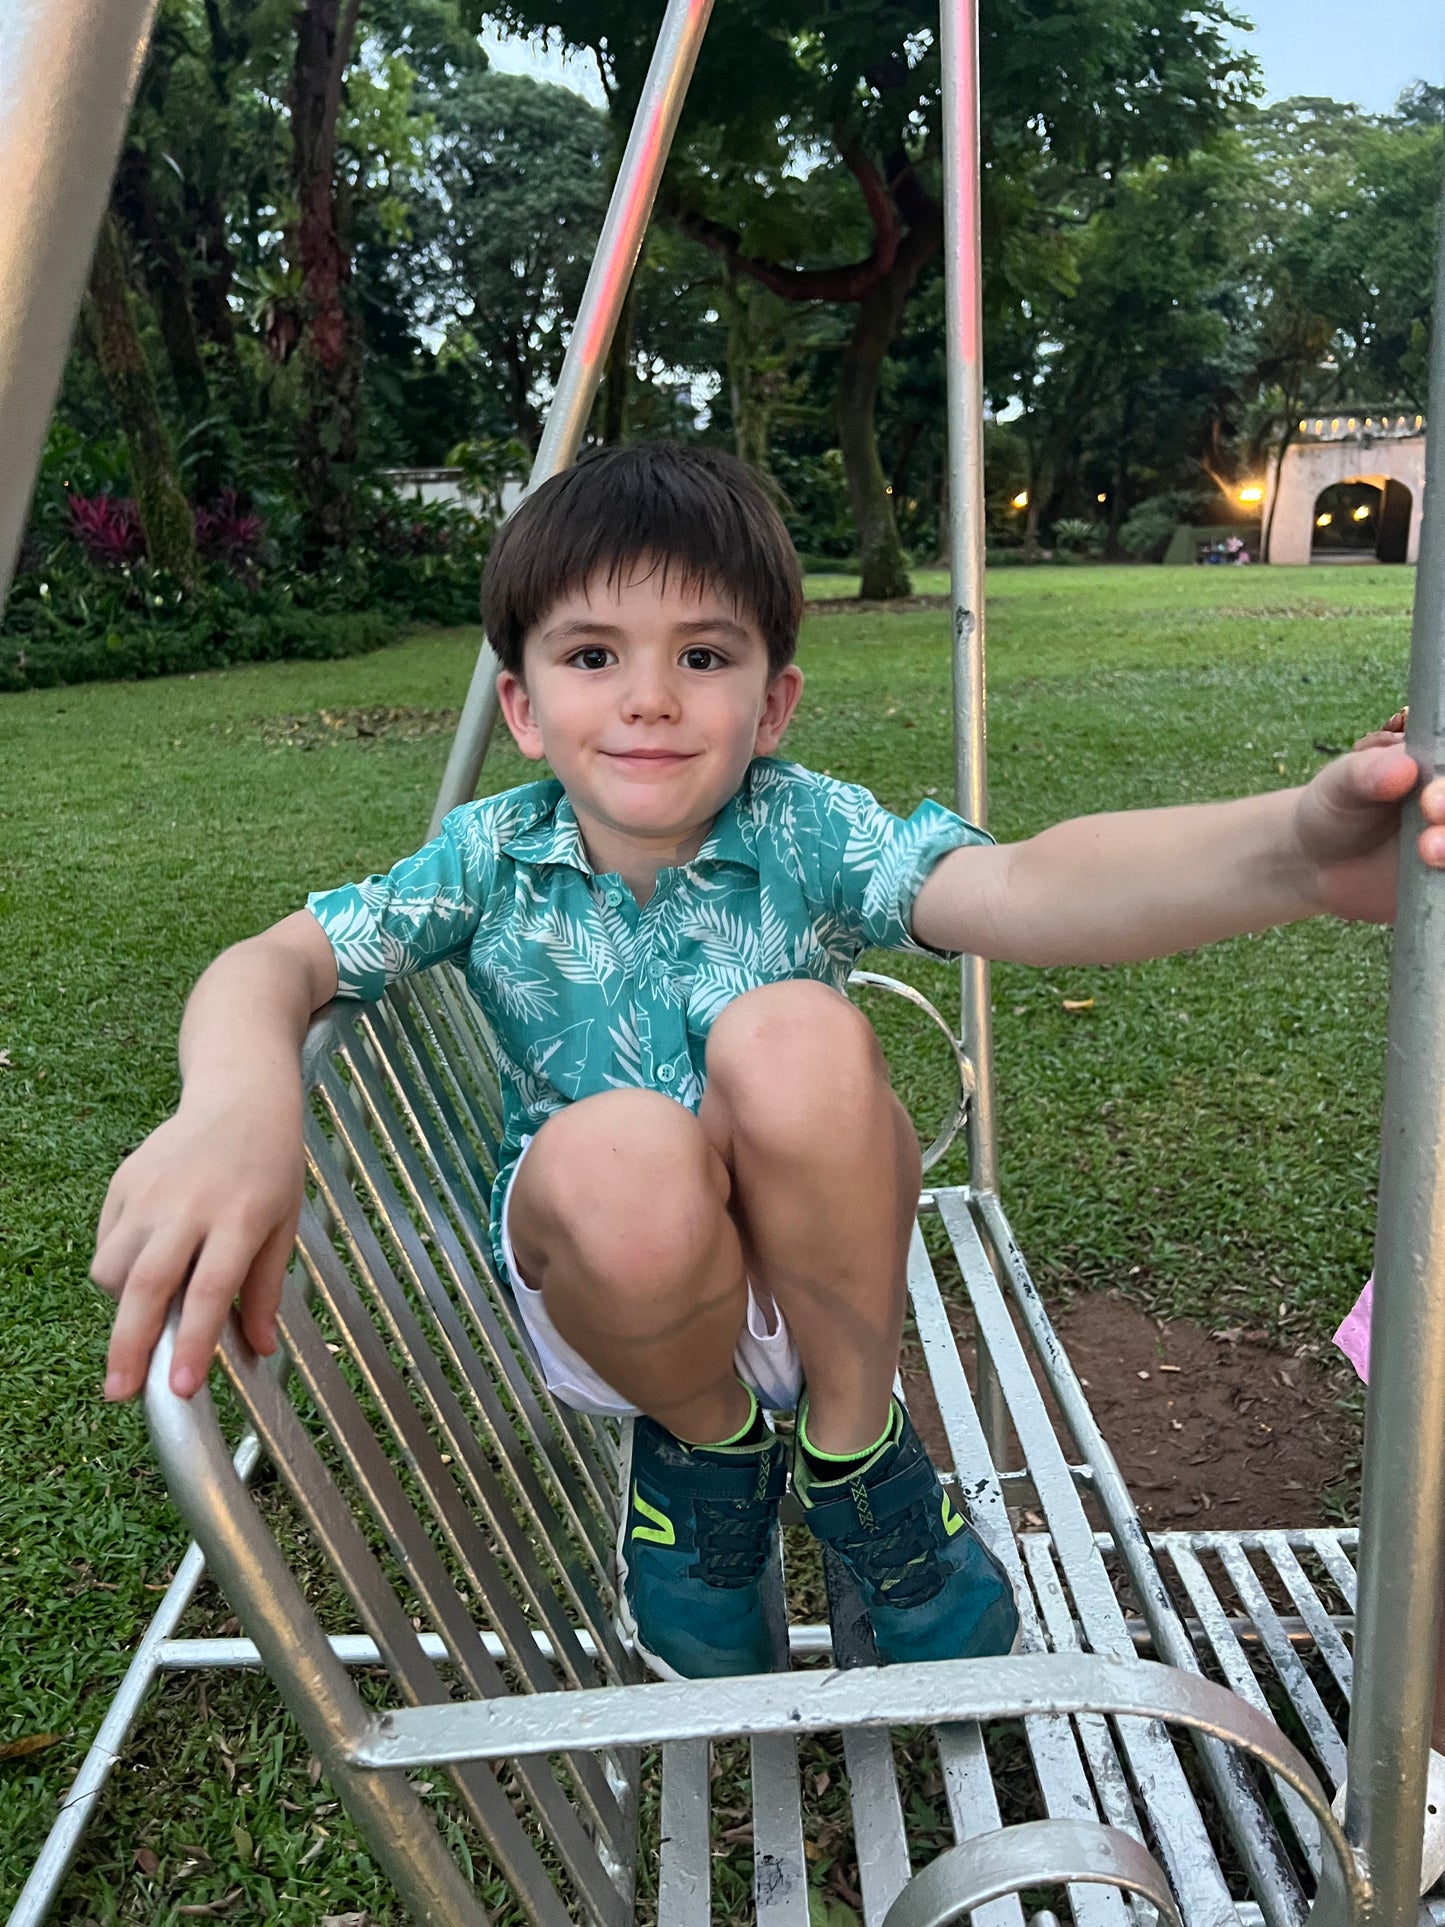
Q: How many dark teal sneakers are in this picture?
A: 2